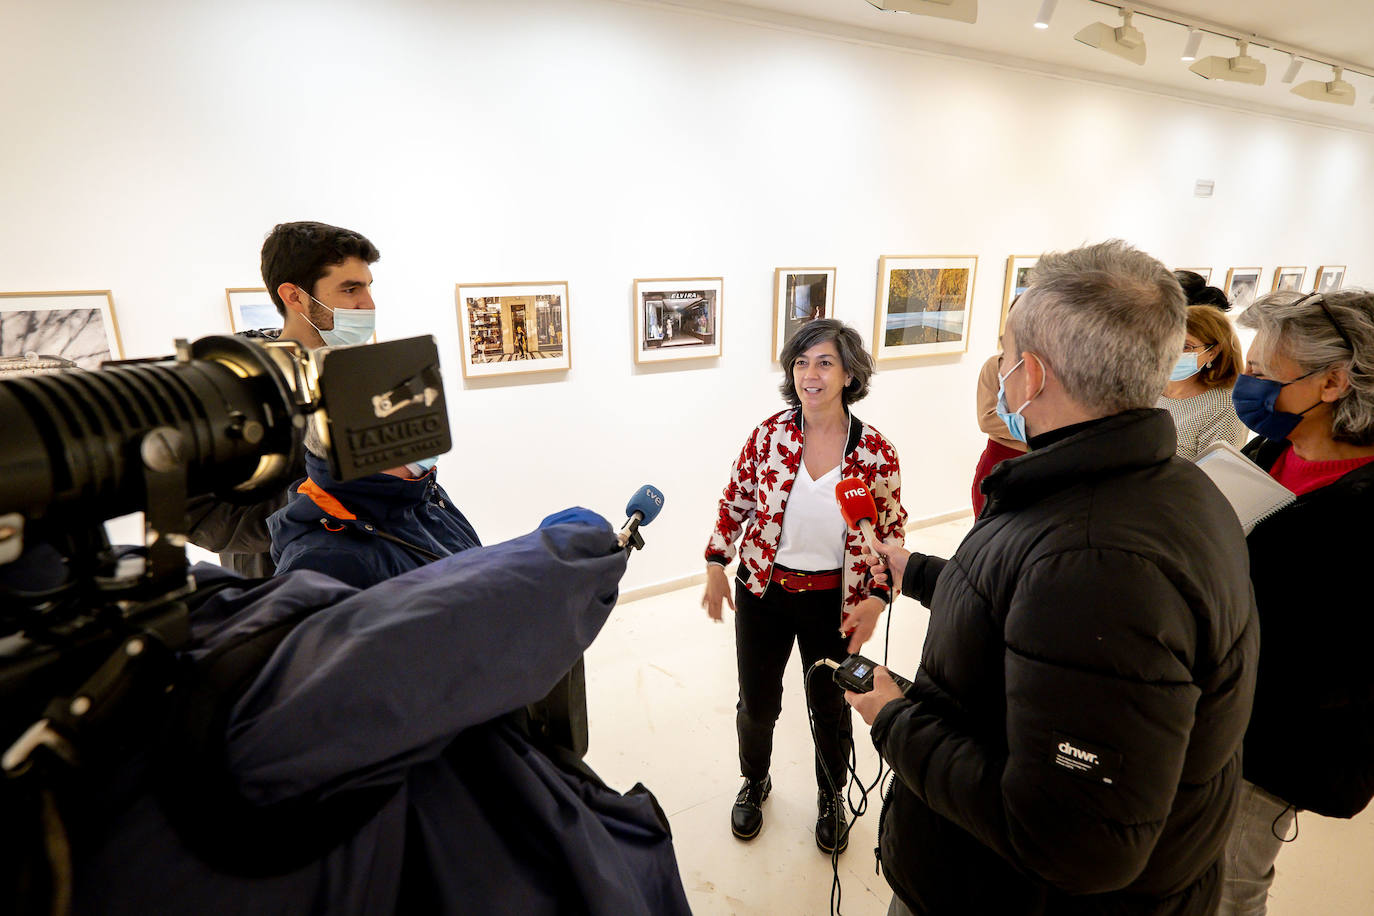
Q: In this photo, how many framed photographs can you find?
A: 11